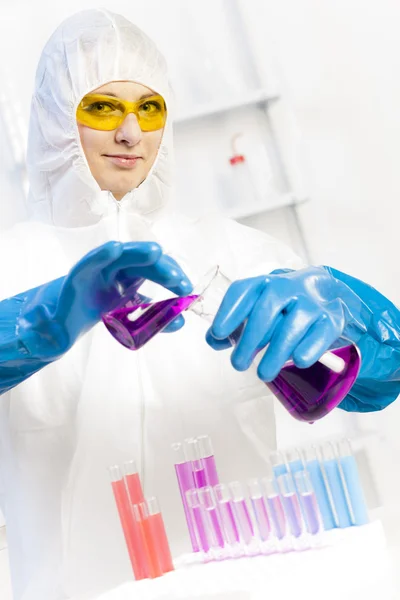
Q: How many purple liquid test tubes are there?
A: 11